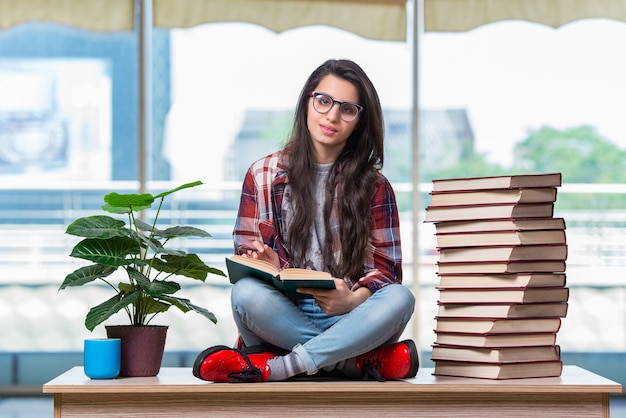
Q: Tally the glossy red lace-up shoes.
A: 2